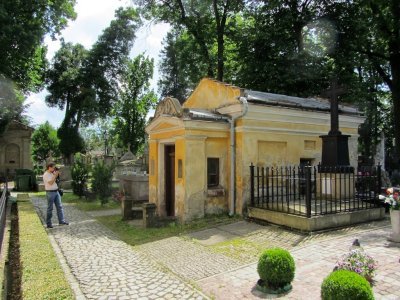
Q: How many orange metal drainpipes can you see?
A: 0